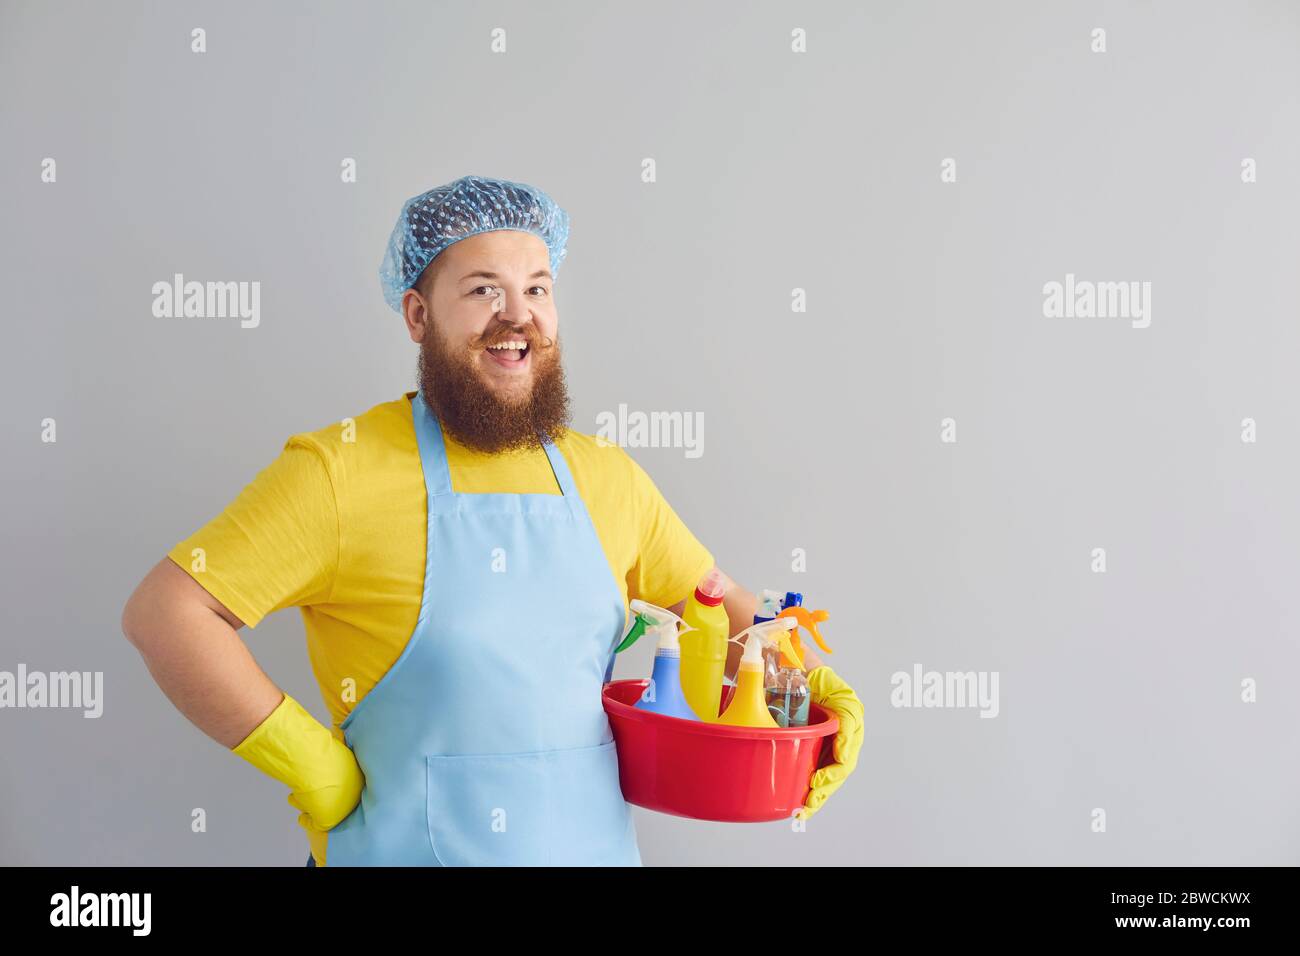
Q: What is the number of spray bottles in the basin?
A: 4